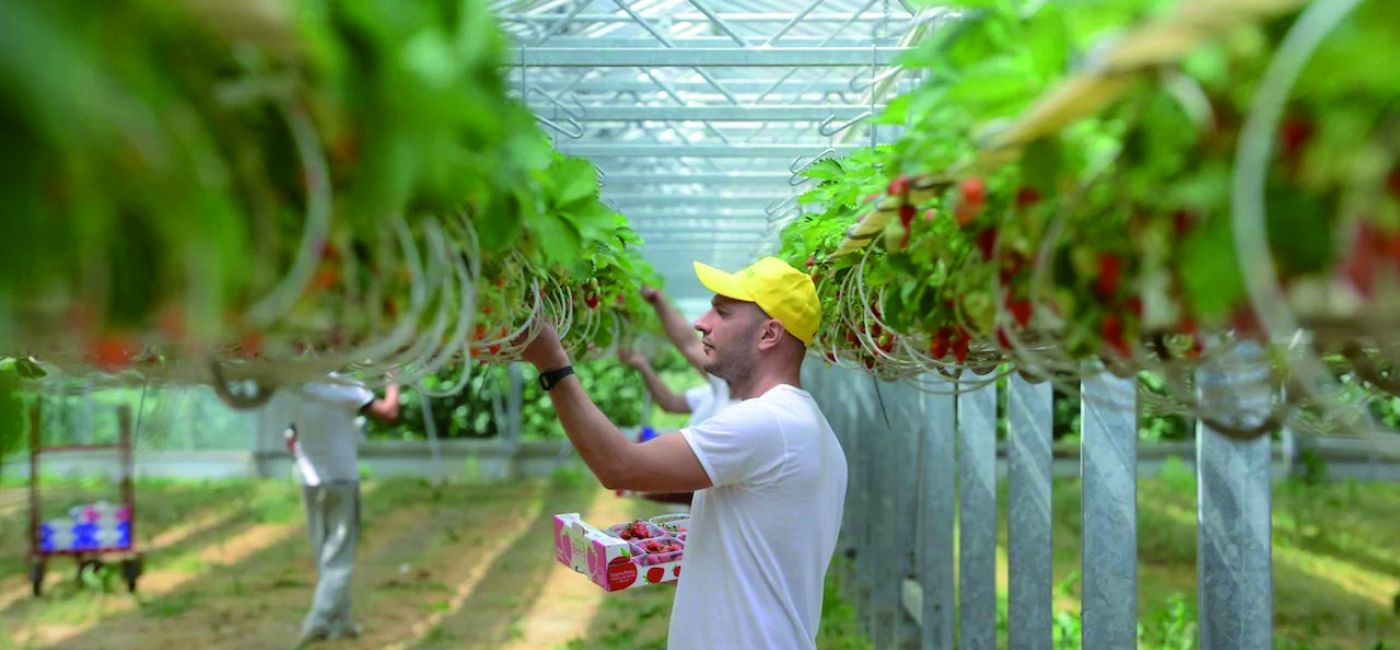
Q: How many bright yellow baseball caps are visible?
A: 1